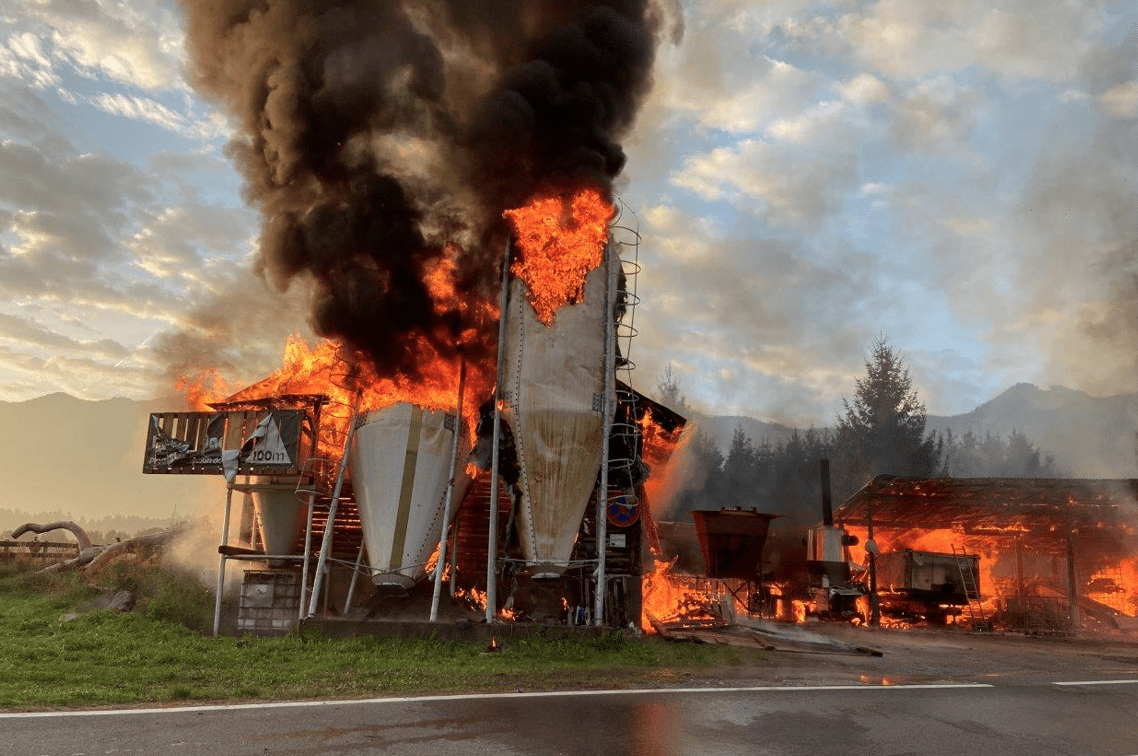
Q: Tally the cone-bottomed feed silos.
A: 3